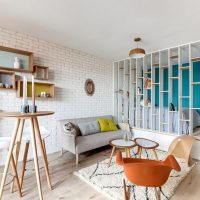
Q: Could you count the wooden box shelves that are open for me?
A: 4